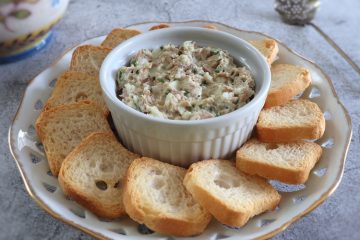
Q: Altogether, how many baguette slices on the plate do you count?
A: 13